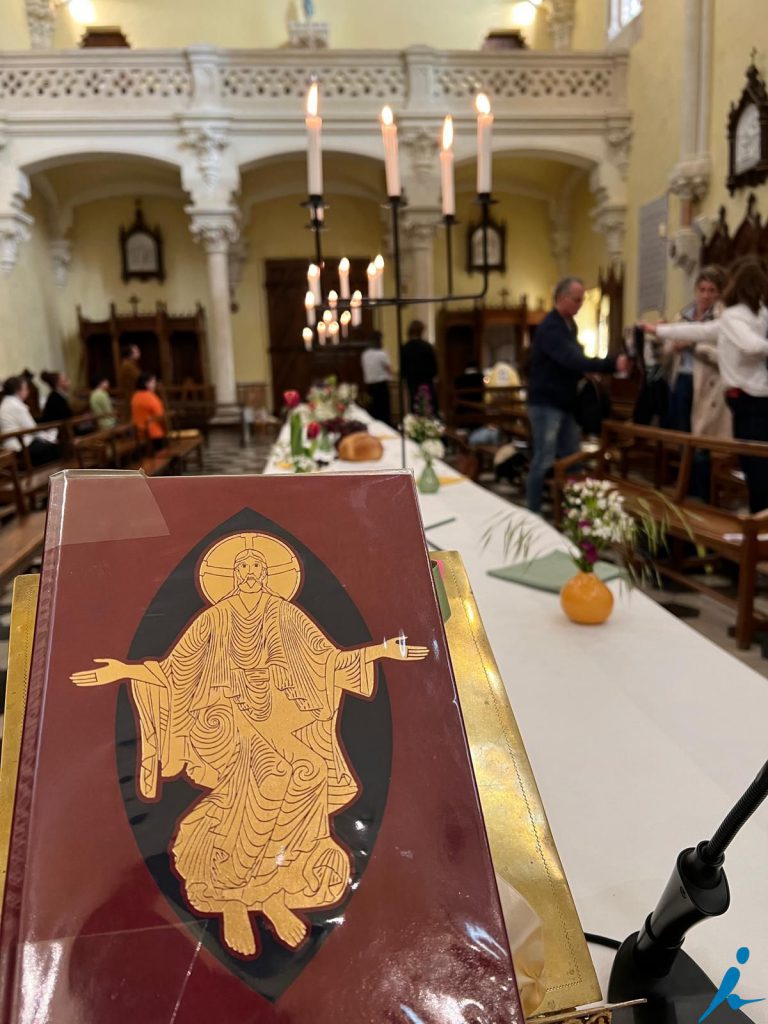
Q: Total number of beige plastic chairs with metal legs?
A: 0